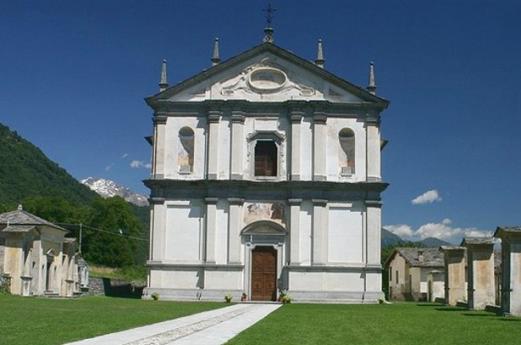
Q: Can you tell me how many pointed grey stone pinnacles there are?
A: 4